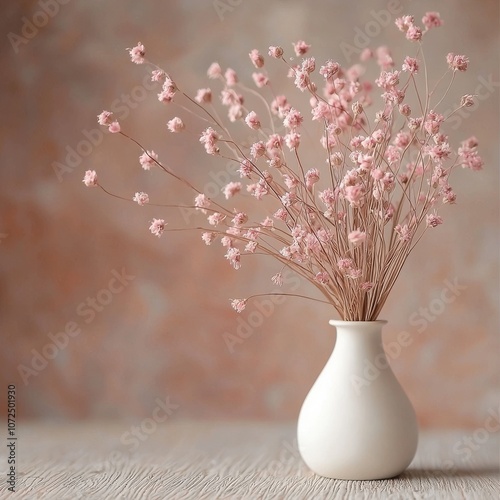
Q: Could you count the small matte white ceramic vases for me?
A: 1